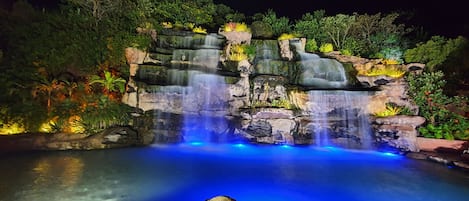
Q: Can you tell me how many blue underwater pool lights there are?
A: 5